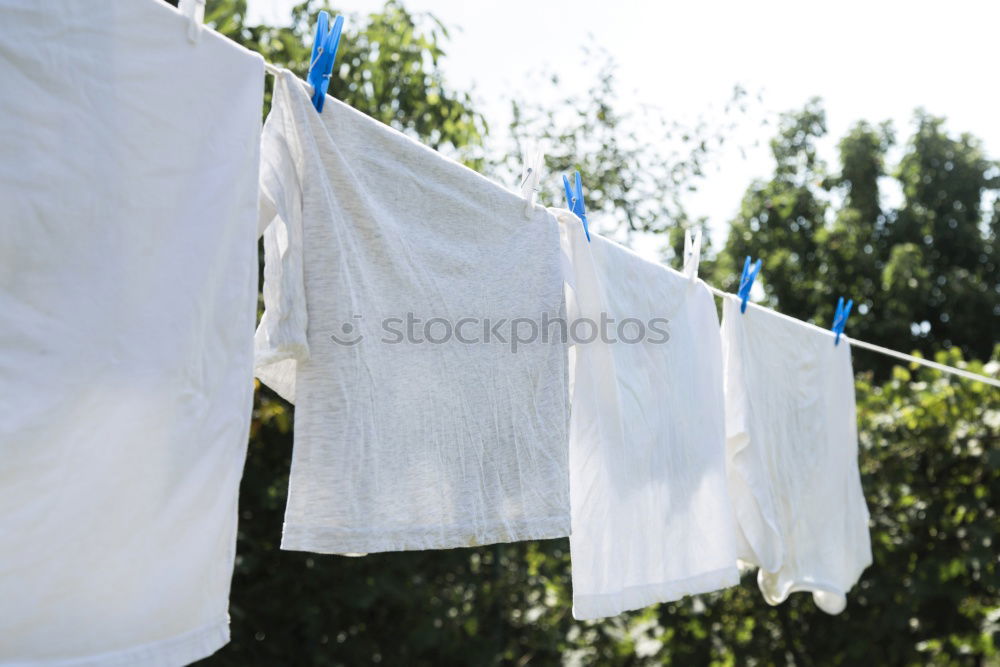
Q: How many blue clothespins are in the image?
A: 4